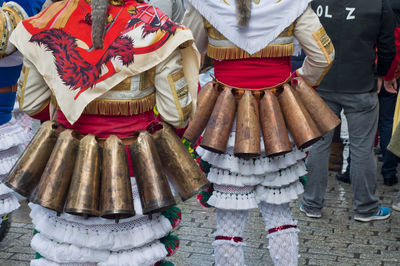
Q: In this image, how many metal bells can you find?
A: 12